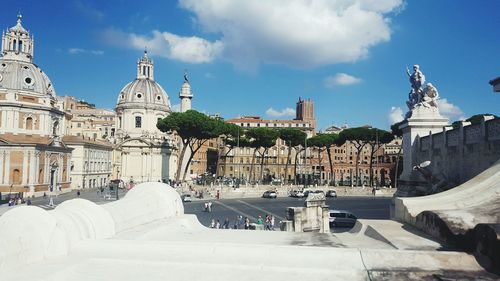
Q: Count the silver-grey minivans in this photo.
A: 1